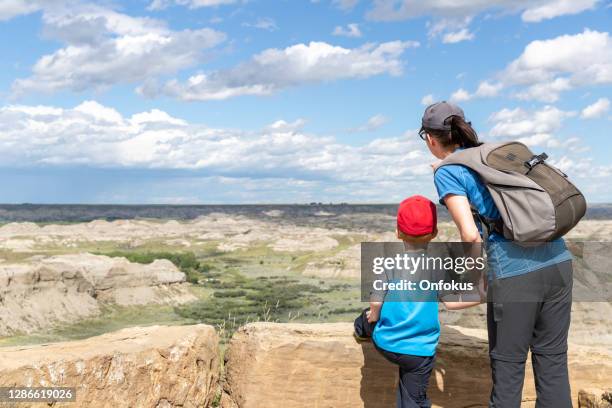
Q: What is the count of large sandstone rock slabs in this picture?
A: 2